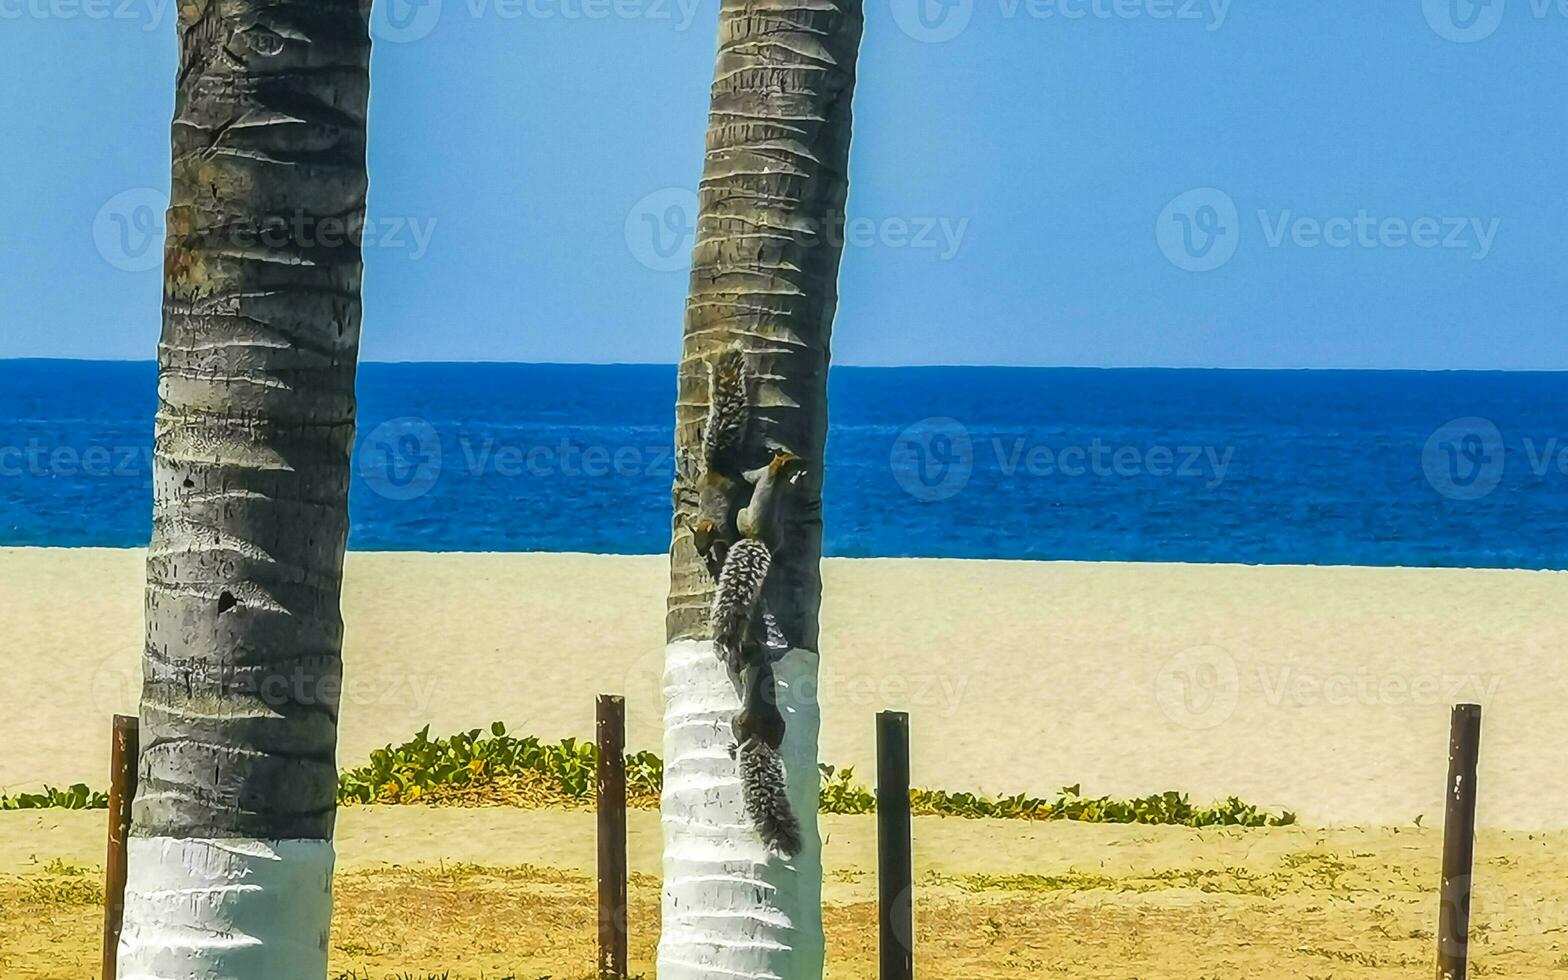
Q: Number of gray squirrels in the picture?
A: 3